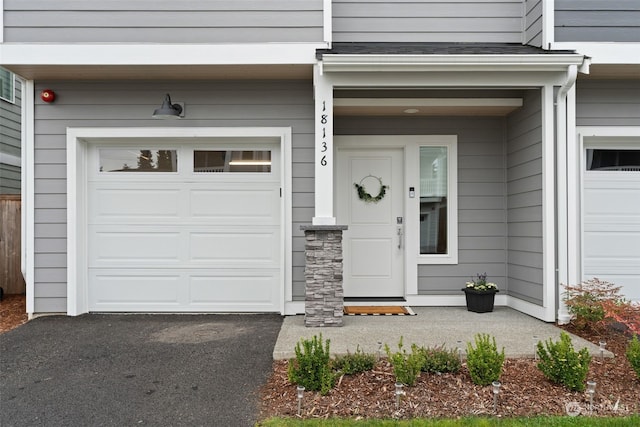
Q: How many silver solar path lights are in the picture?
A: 8